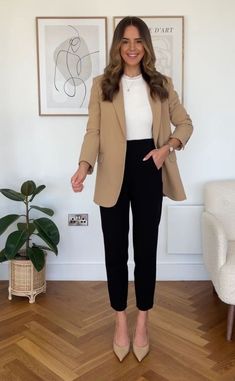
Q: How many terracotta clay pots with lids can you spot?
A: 0